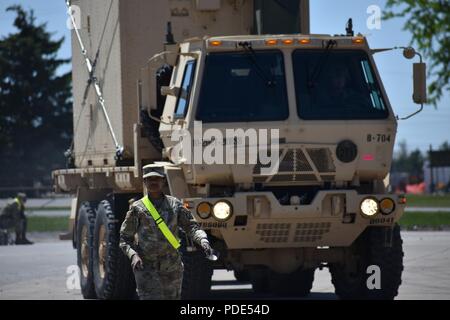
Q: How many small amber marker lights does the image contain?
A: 5